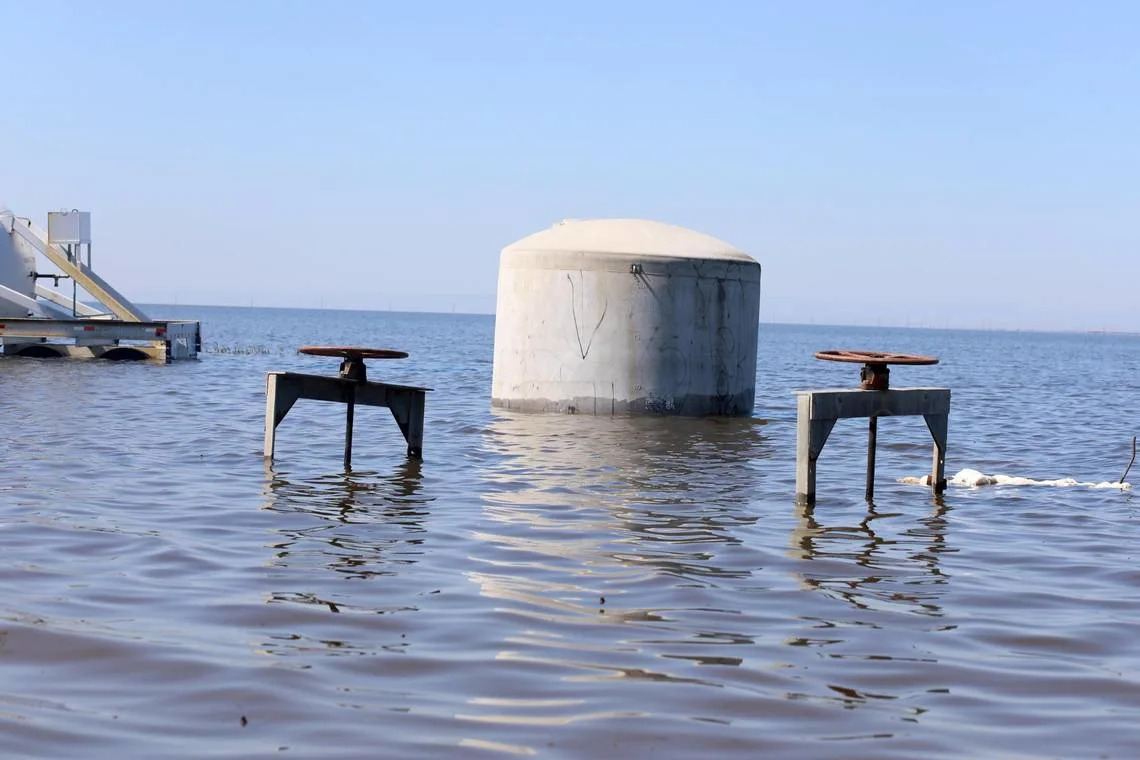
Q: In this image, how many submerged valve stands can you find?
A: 2